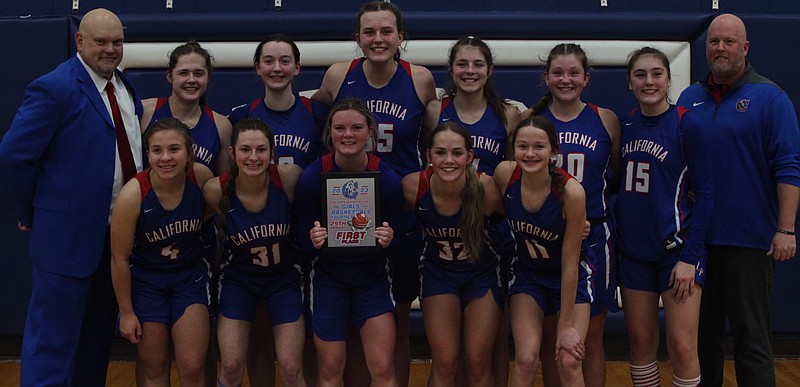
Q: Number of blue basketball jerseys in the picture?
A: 11